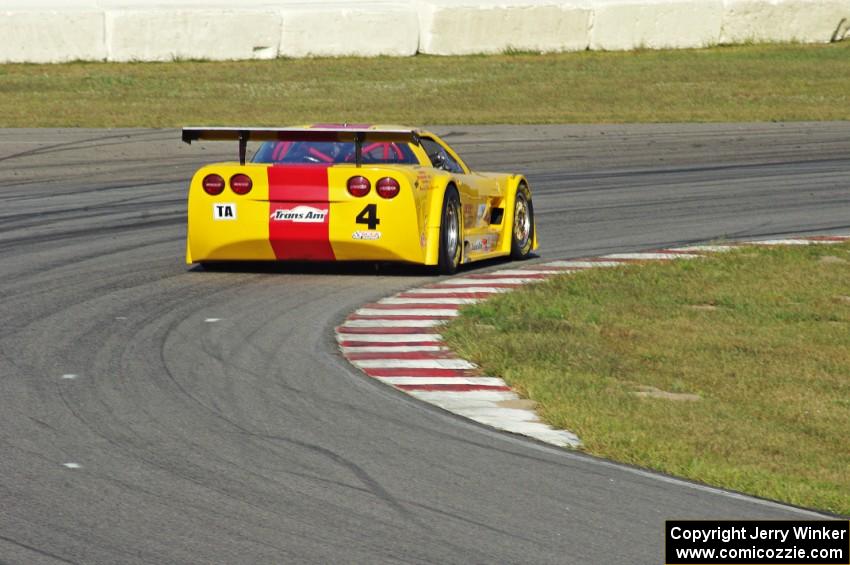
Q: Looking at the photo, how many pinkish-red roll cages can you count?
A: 1